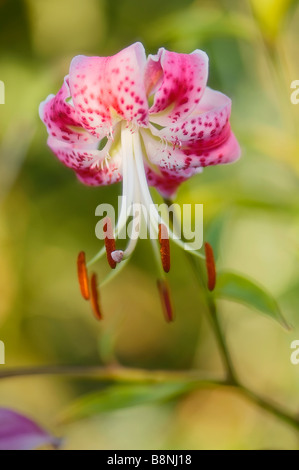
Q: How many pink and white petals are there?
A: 6